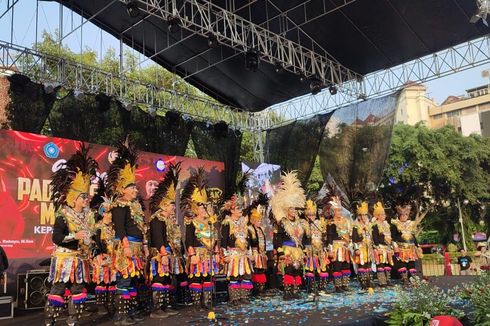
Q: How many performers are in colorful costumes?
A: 13